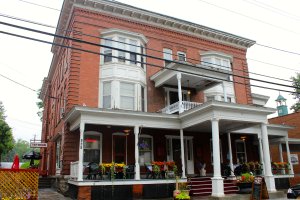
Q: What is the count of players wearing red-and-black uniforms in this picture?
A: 0